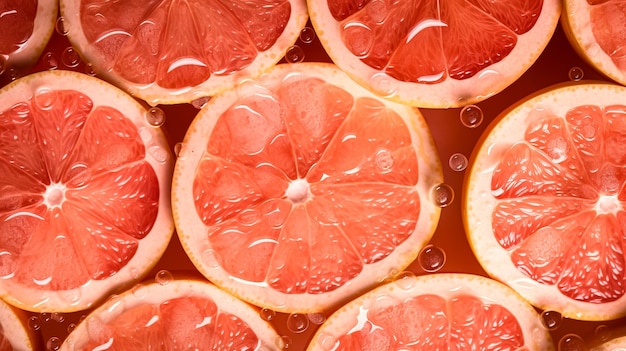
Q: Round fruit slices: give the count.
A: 11